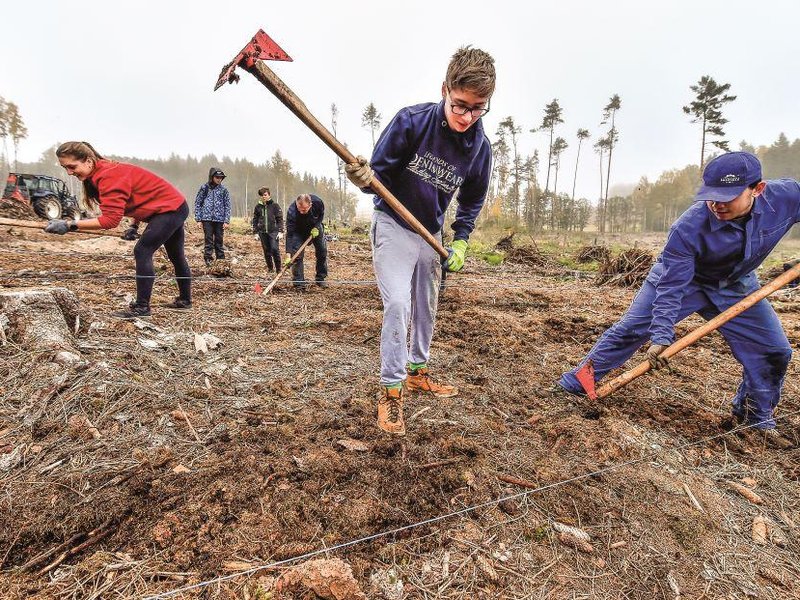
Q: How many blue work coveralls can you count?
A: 1